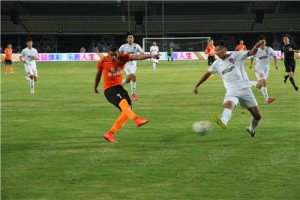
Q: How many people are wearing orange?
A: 4